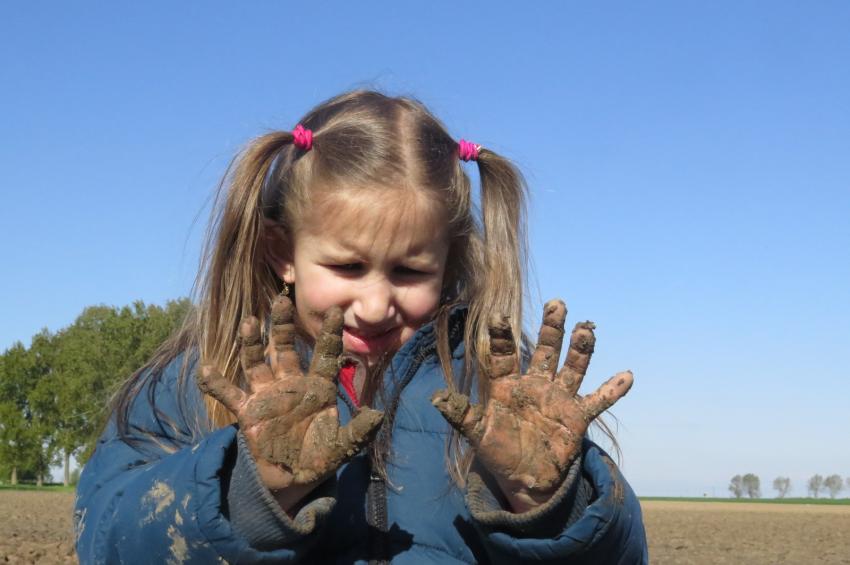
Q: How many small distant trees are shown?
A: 5